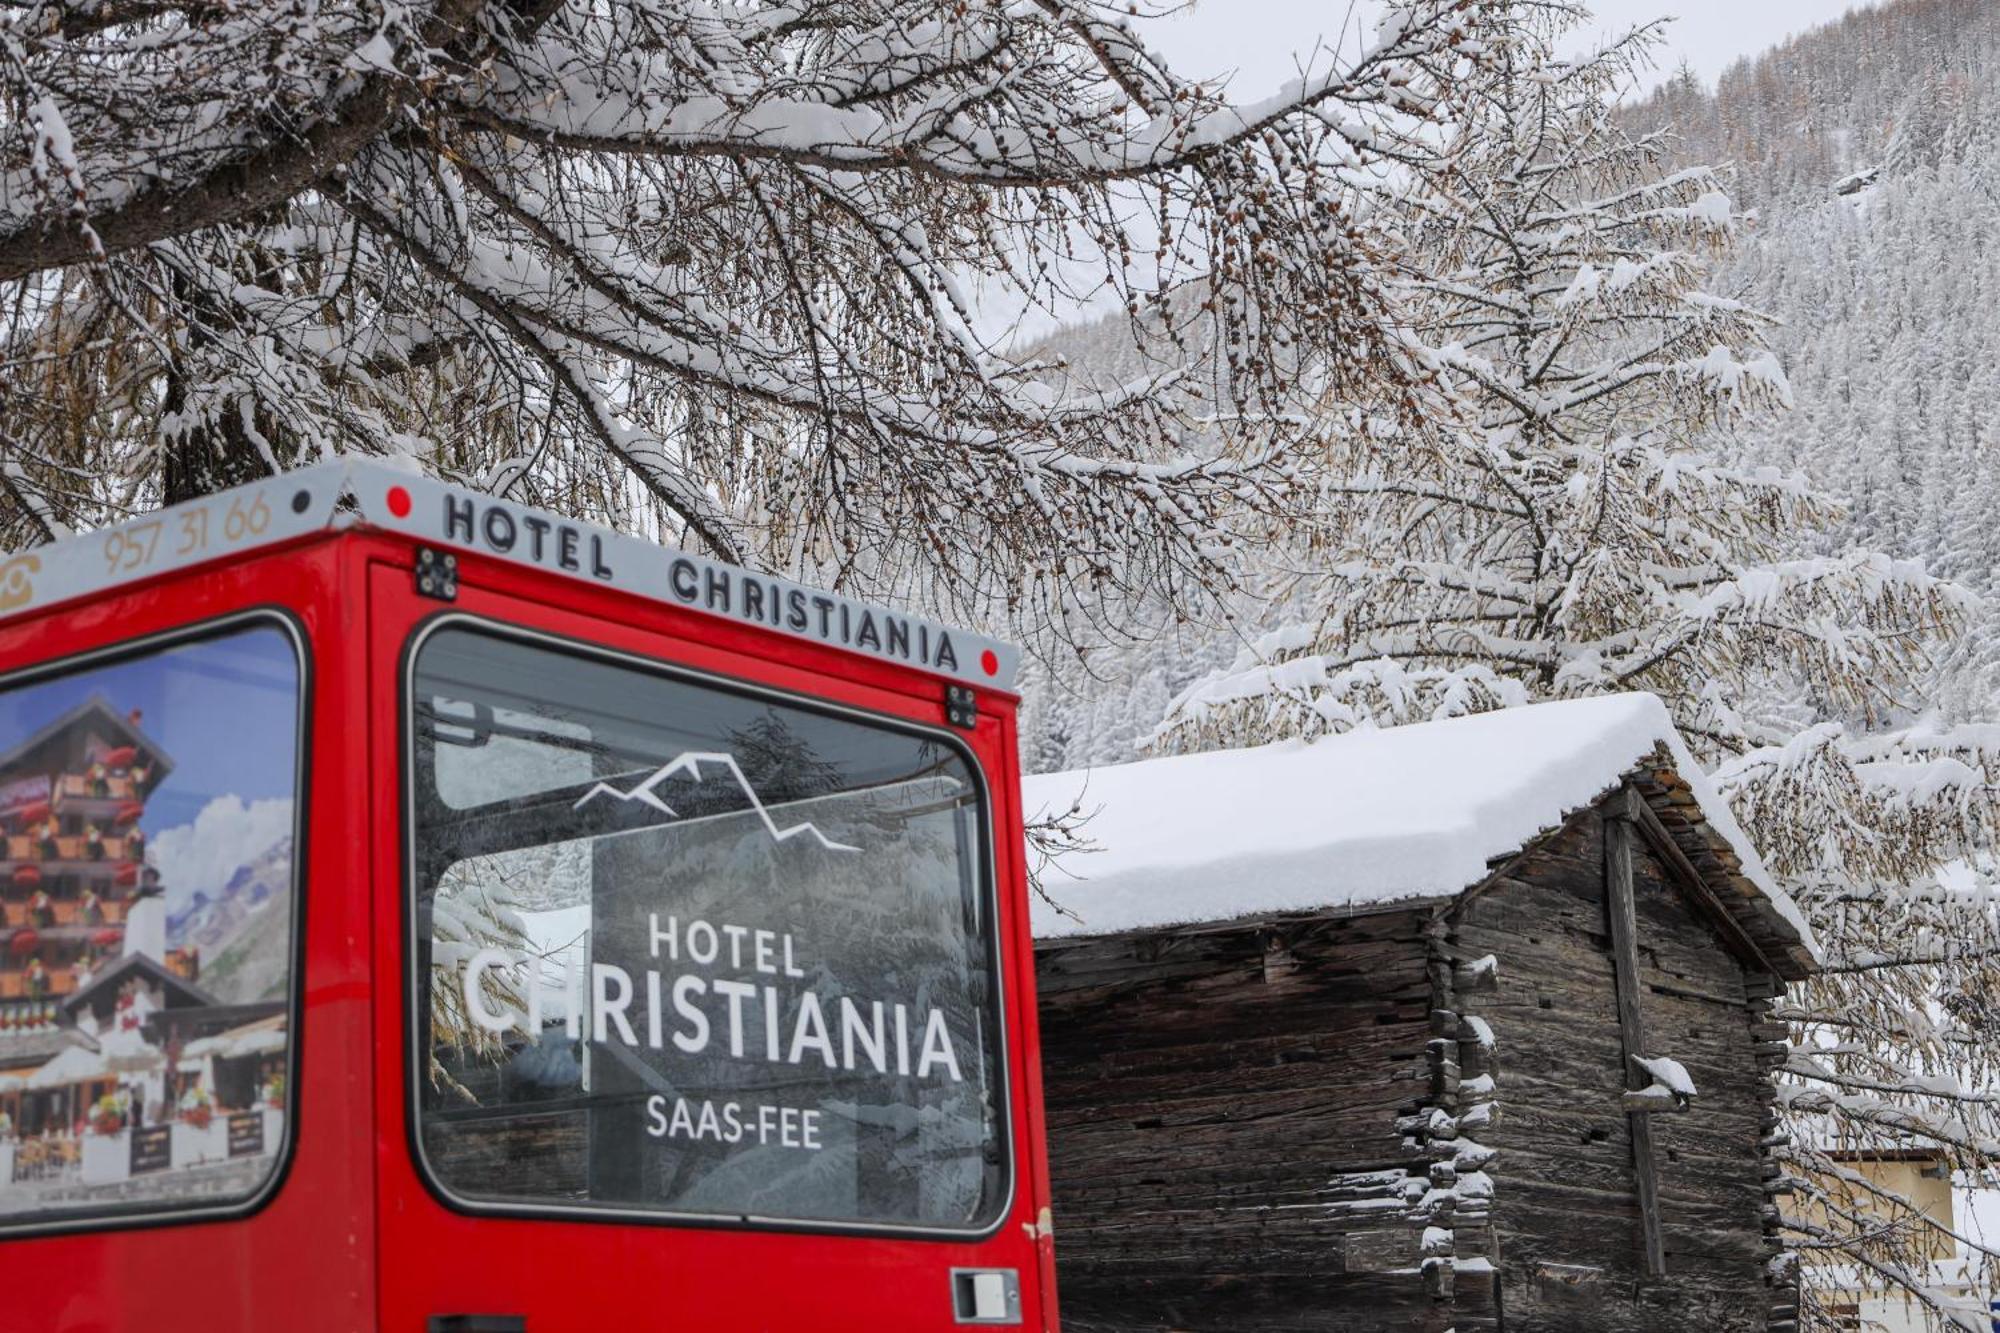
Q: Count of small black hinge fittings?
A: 2